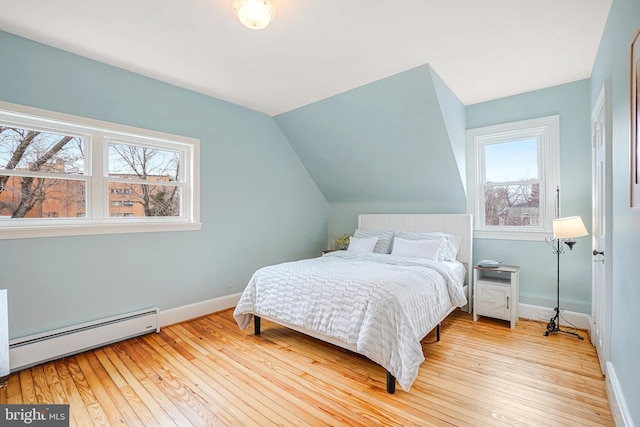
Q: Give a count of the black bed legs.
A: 3